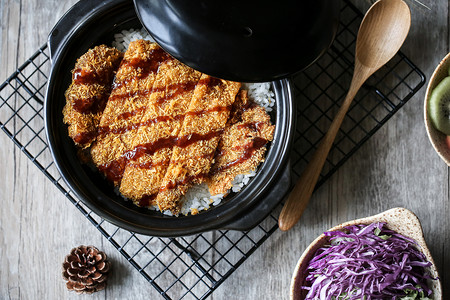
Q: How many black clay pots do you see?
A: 1